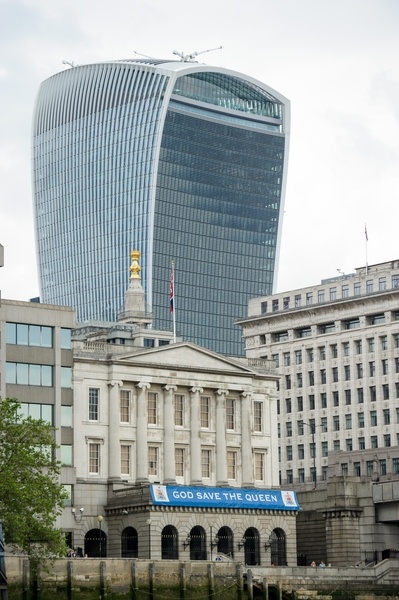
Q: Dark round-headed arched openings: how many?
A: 7